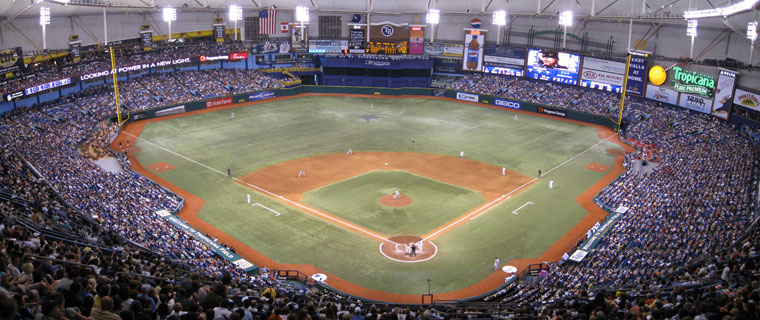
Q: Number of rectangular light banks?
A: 9